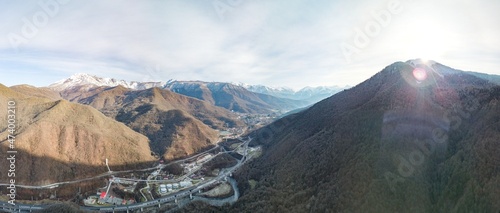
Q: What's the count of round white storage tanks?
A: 4